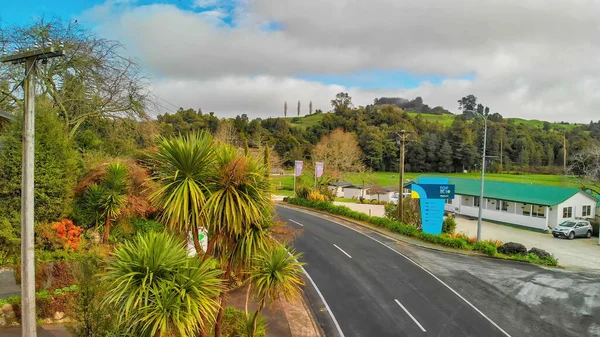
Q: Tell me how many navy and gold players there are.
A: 0